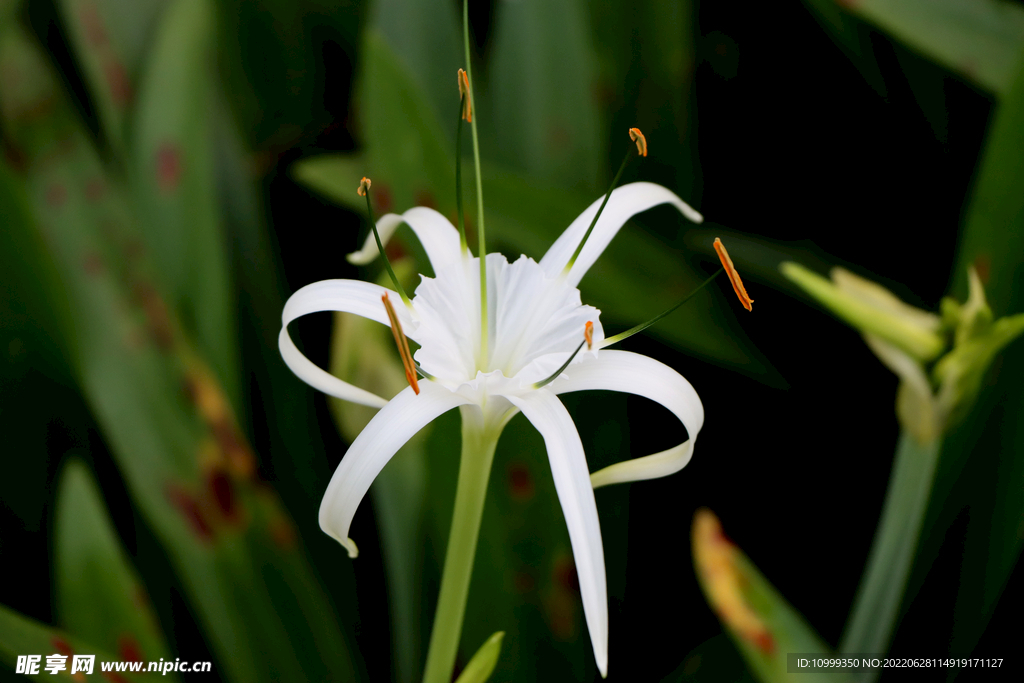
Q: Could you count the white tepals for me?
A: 6